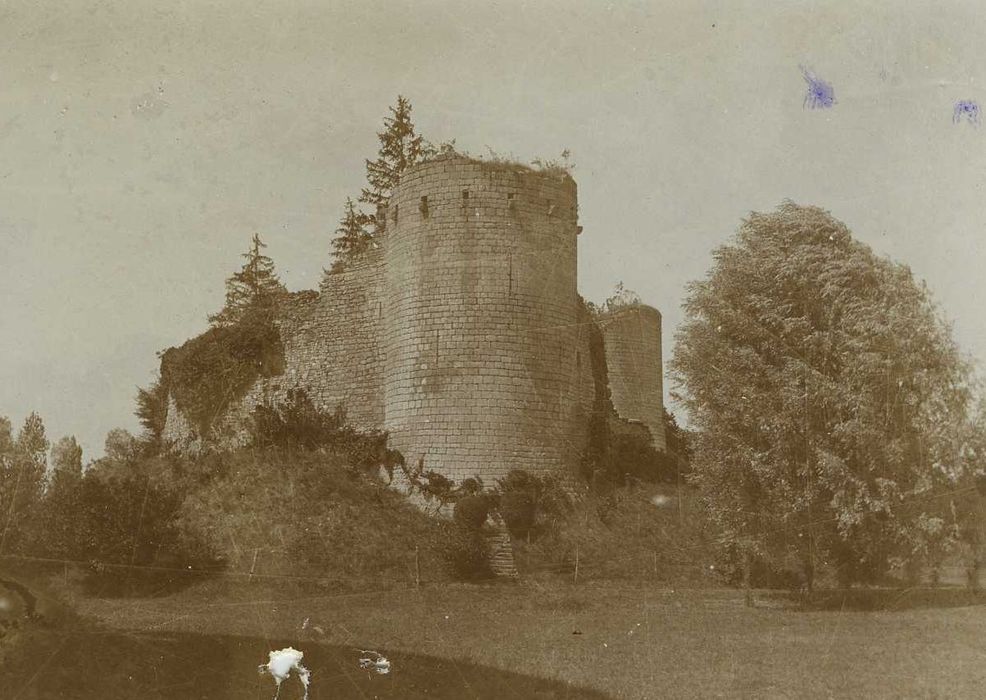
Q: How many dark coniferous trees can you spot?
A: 3